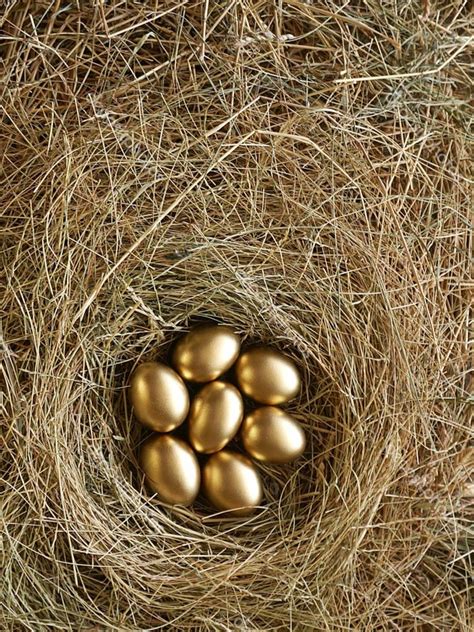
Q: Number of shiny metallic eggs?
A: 7